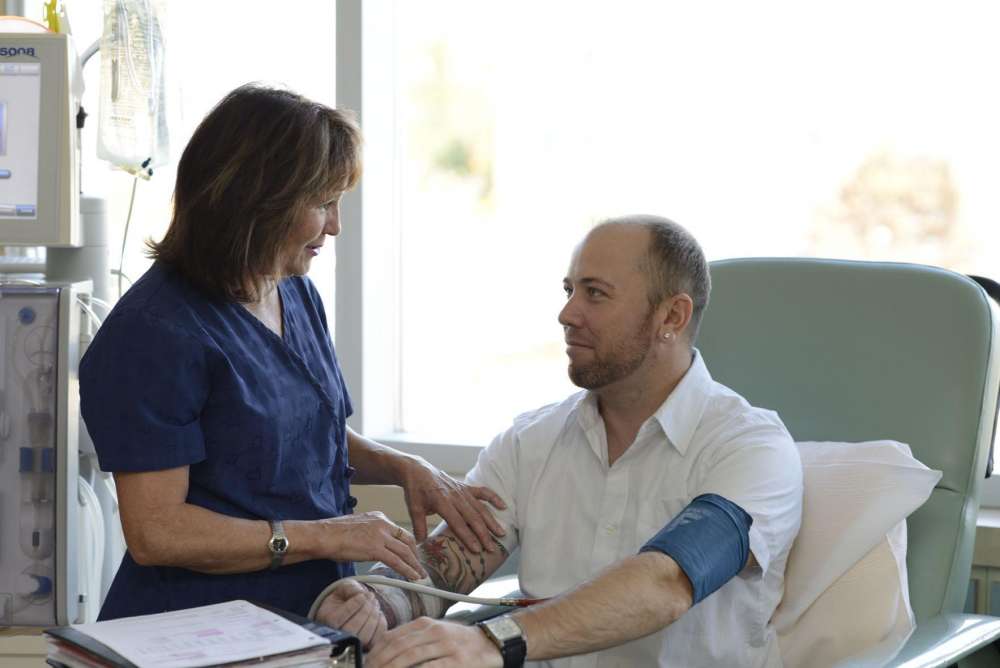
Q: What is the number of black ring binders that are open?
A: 0